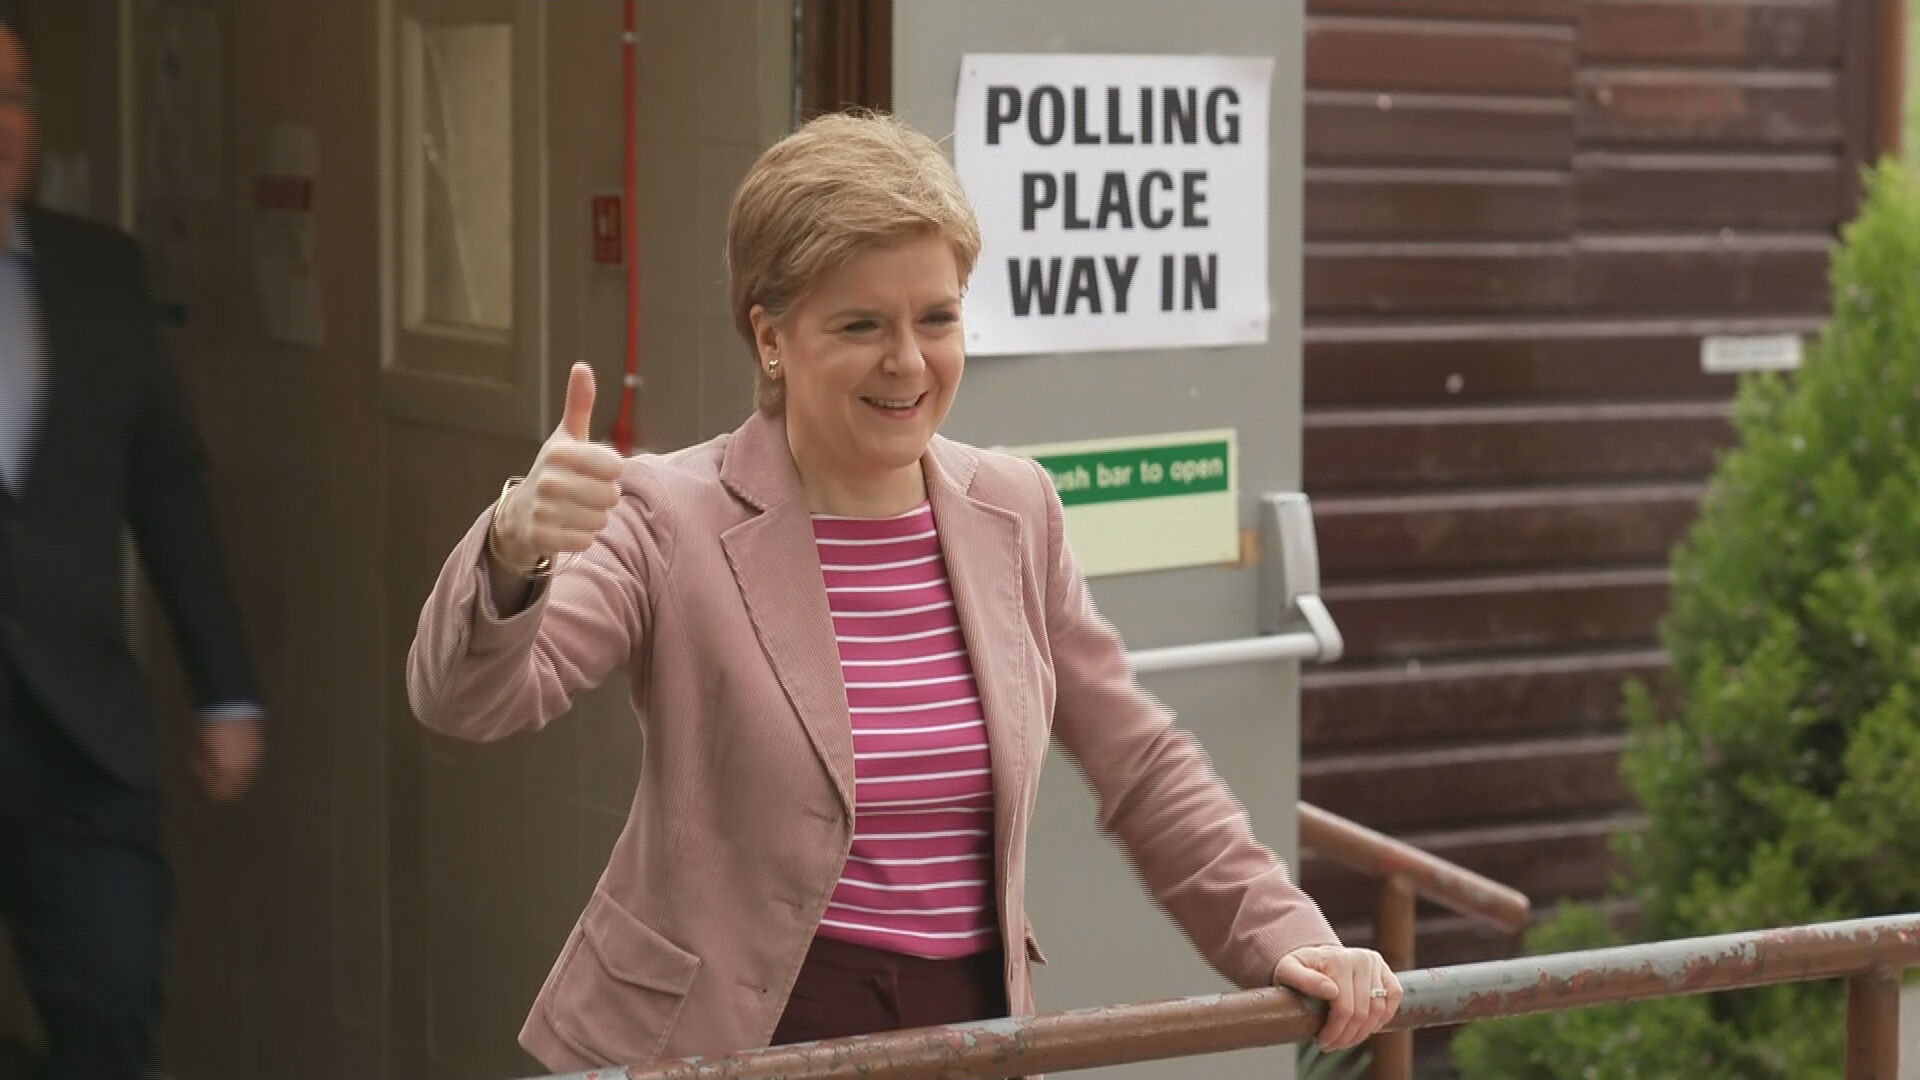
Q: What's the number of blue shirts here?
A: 1